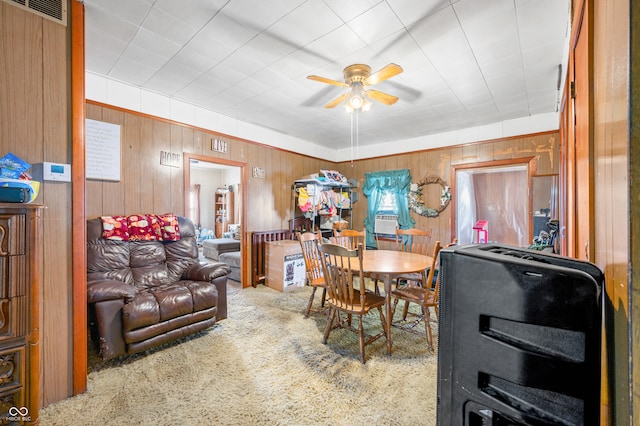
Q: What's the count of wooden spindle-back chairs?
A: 5